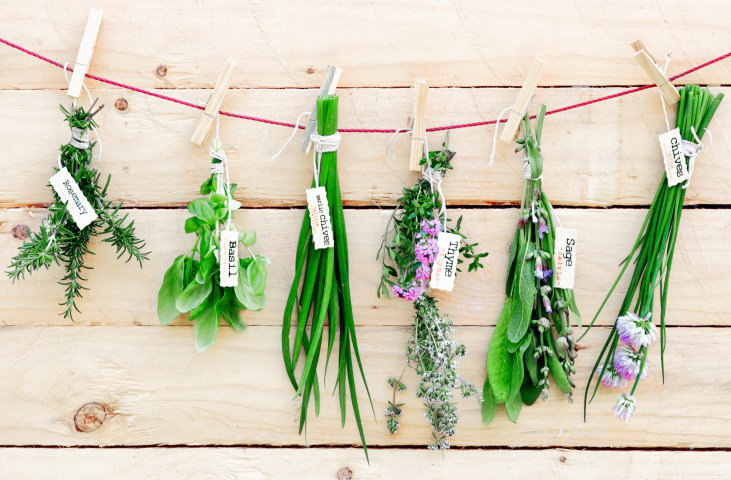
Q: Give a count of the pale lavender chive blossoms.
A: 4